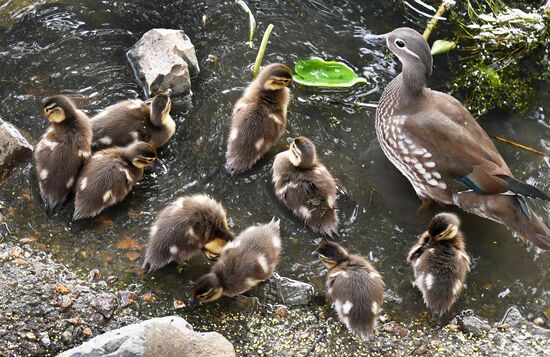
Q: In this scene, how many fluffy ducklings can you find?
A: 9